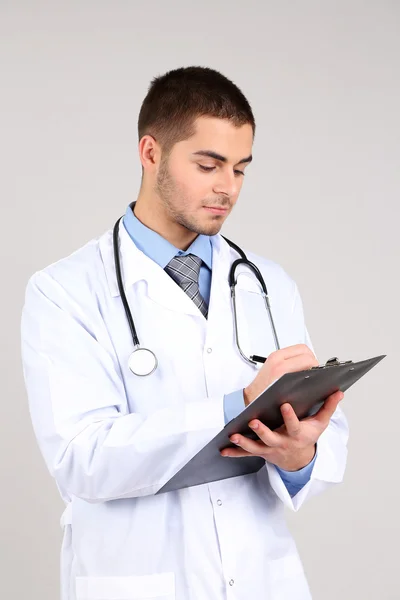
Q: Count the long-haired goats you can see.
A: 0